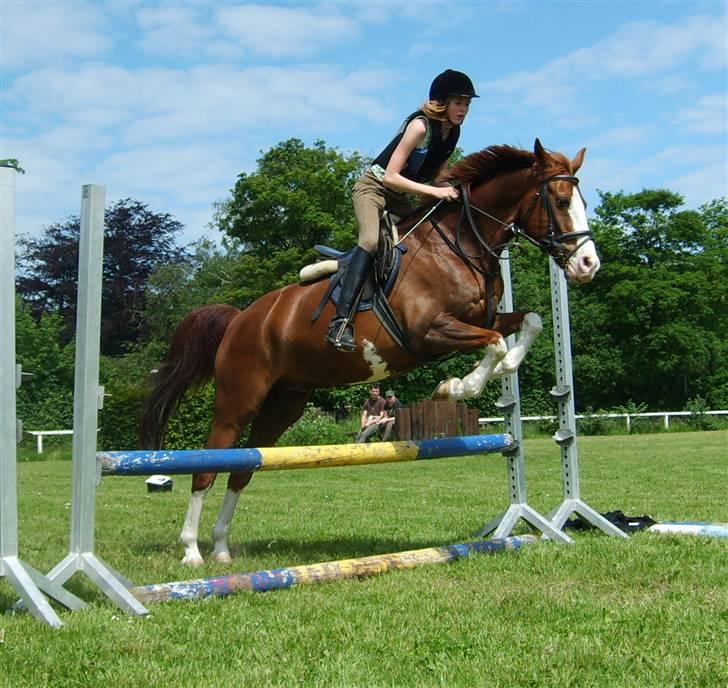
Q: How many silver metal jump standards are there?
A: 4